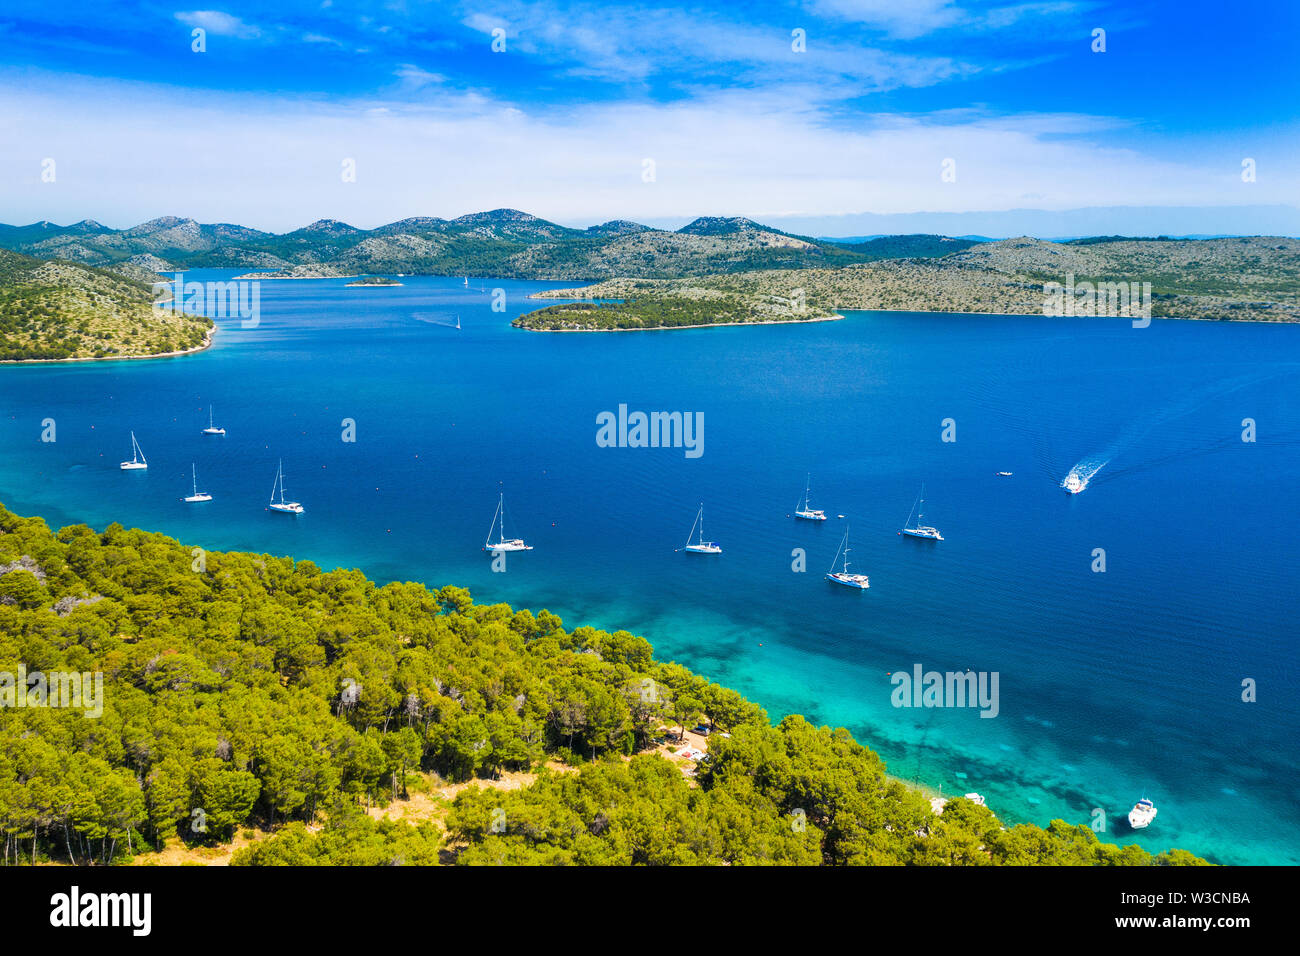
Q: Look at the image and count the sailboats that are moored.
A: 9